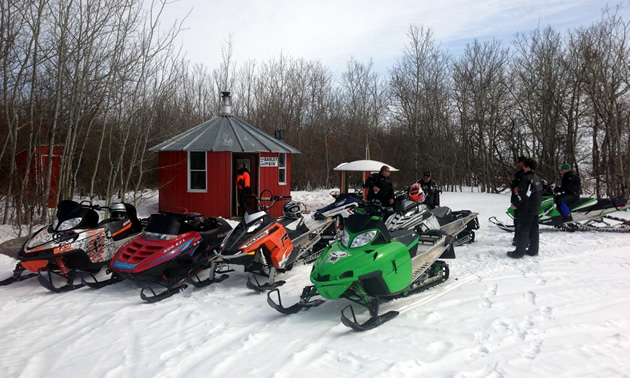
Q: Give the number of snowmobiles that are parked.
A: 7